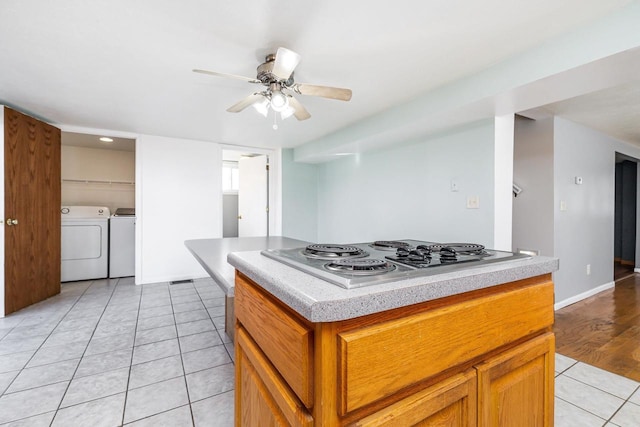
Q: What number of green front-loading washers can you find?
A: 0